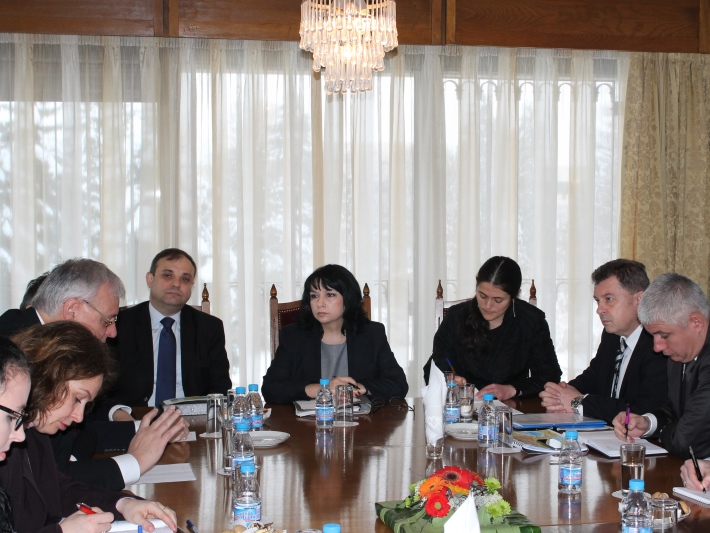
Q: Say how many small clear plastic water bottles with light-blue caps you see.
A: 10